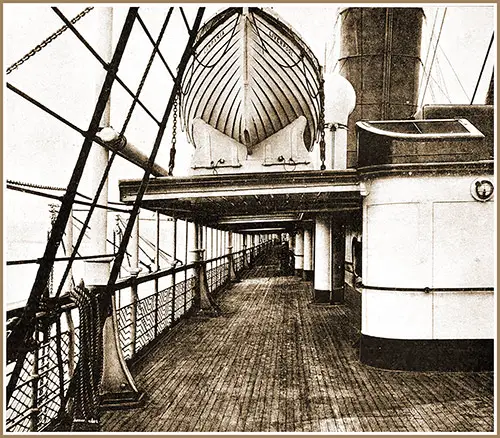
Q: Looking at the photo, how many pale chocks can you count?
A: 2